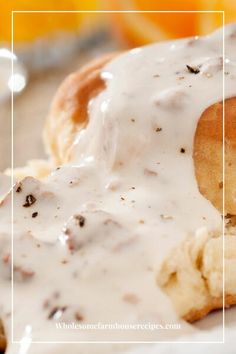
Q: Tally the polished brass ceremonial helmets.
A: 0